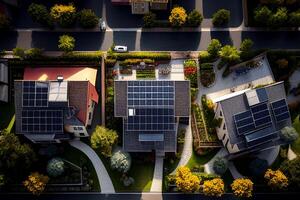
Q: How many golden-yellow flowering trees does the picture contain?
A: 7